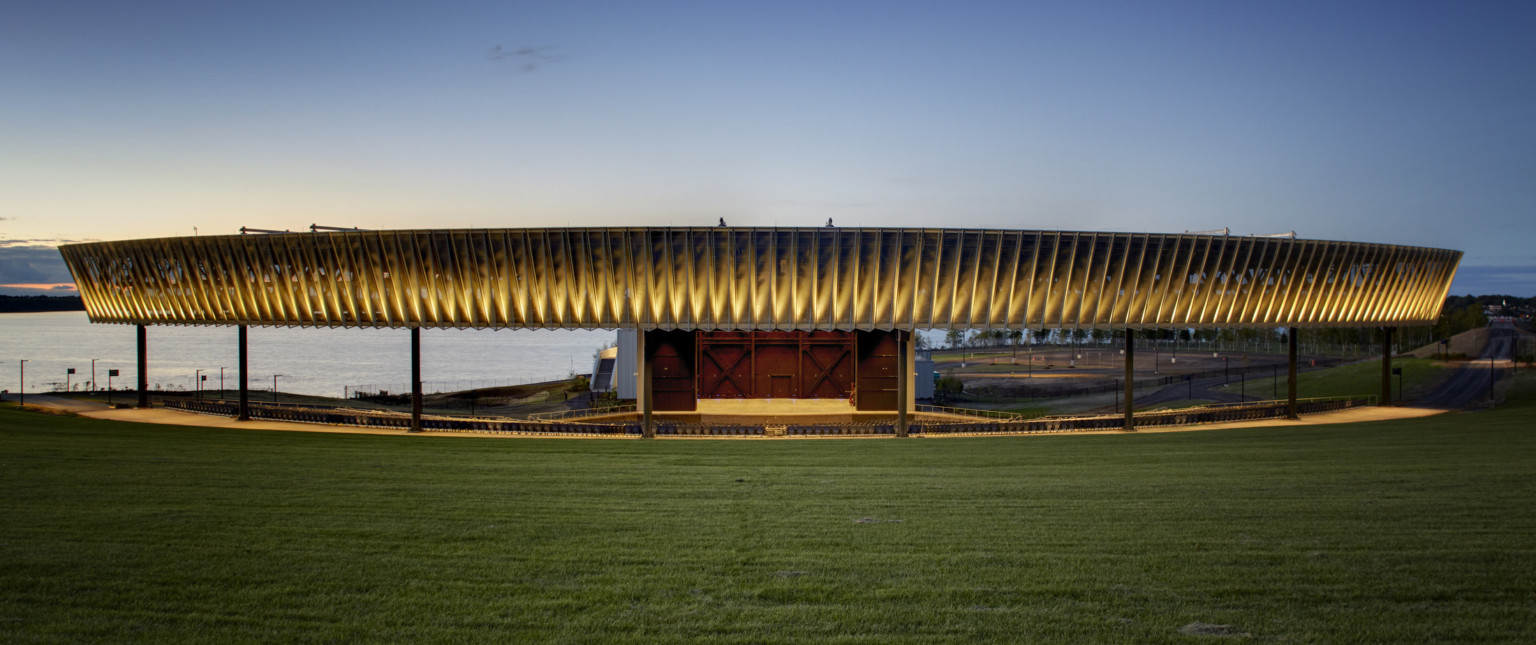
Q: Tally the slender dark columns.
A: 8